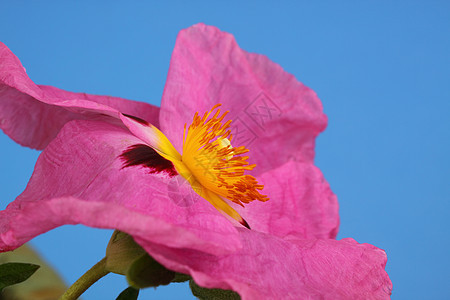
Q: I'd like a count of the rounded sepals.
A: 2